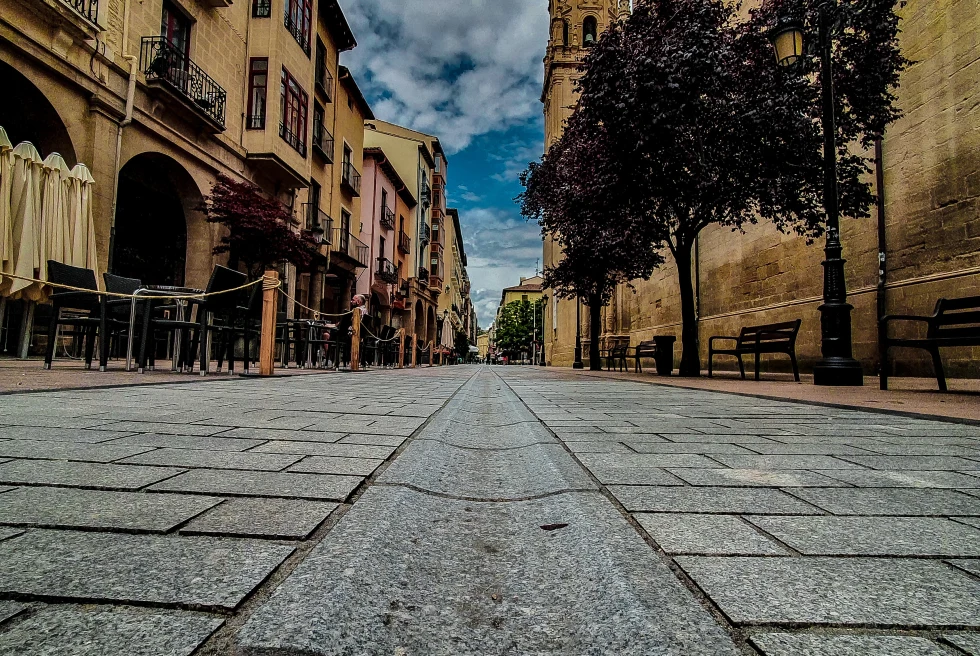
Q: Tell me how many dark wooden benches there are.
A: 4